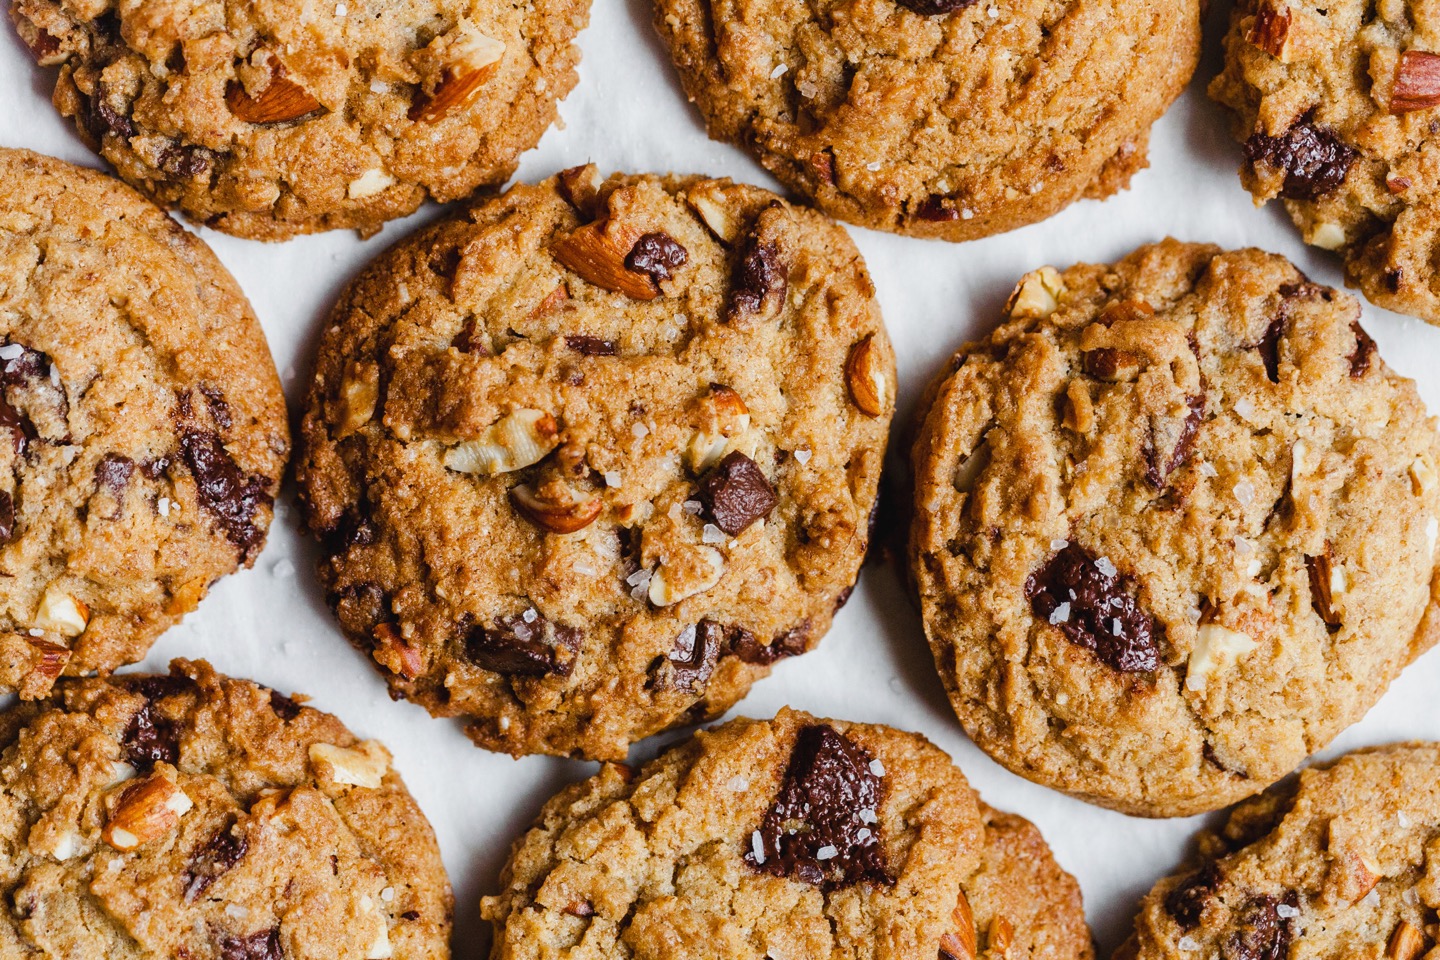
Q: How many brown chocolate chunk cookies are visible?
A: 9